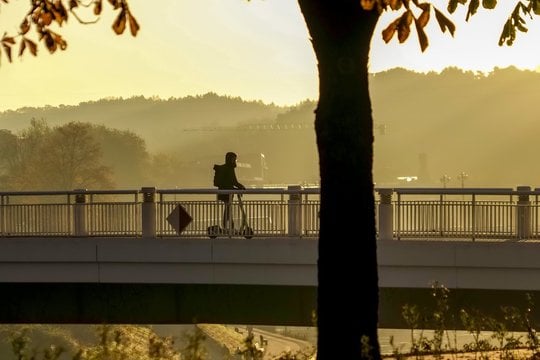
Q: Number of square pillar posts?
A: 5